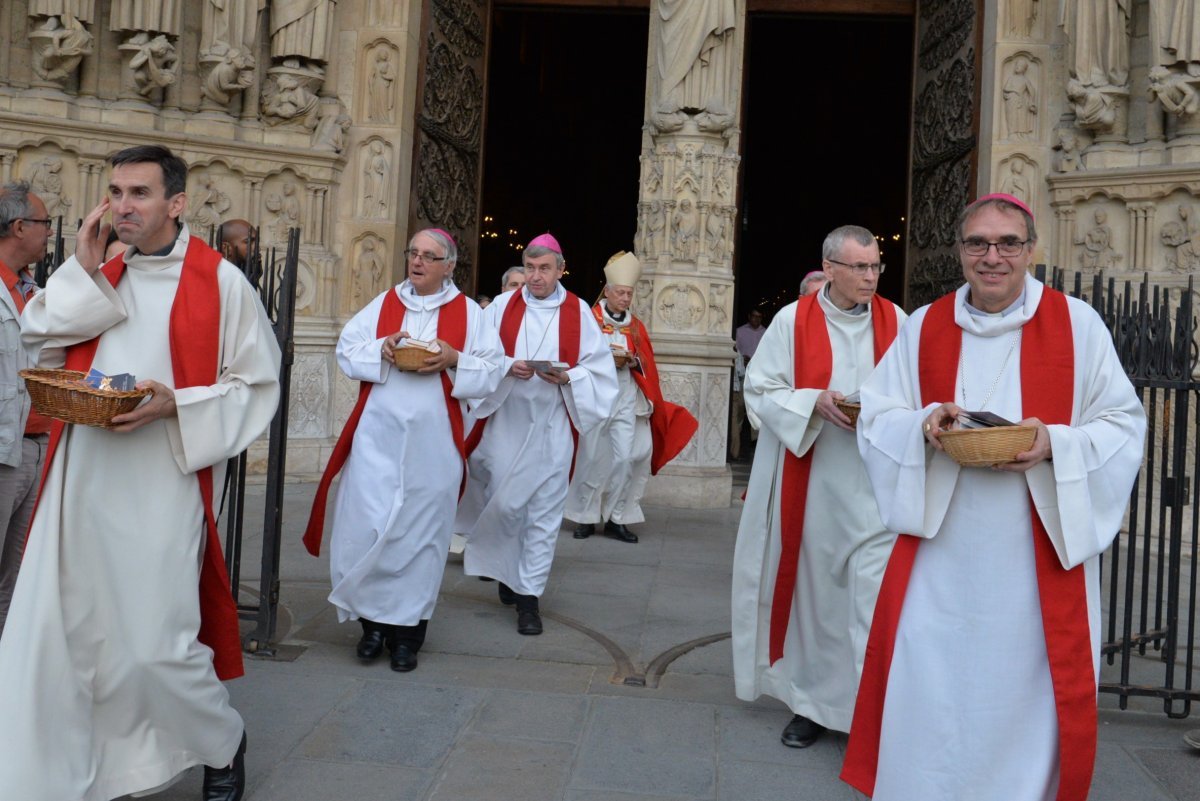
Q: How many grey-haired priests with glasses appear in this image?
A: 3